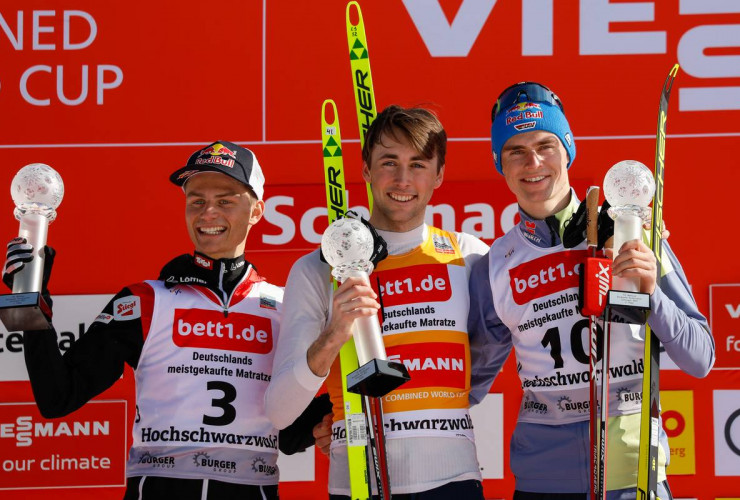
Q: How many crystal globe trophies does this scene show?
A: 3